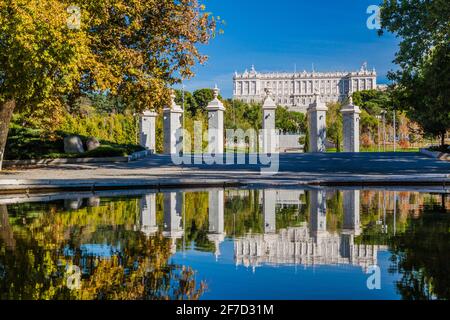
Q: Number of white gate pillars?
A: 6